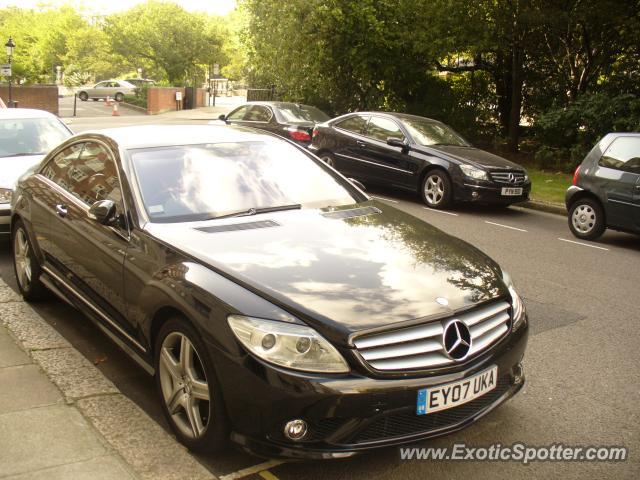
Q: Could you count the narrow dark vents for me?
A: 2